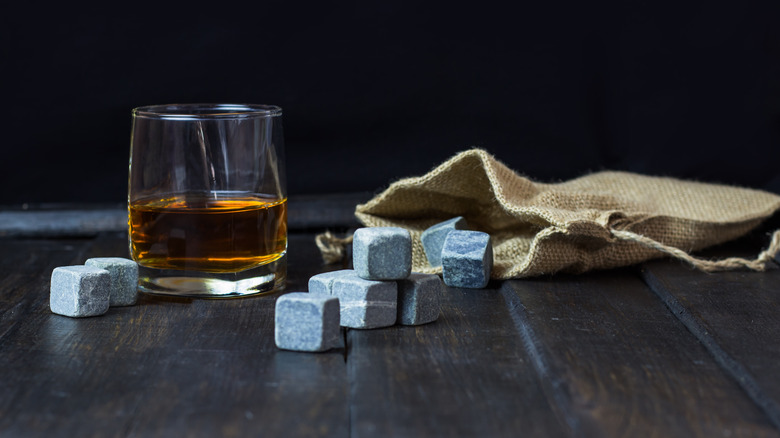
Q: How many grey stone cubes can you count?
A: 9